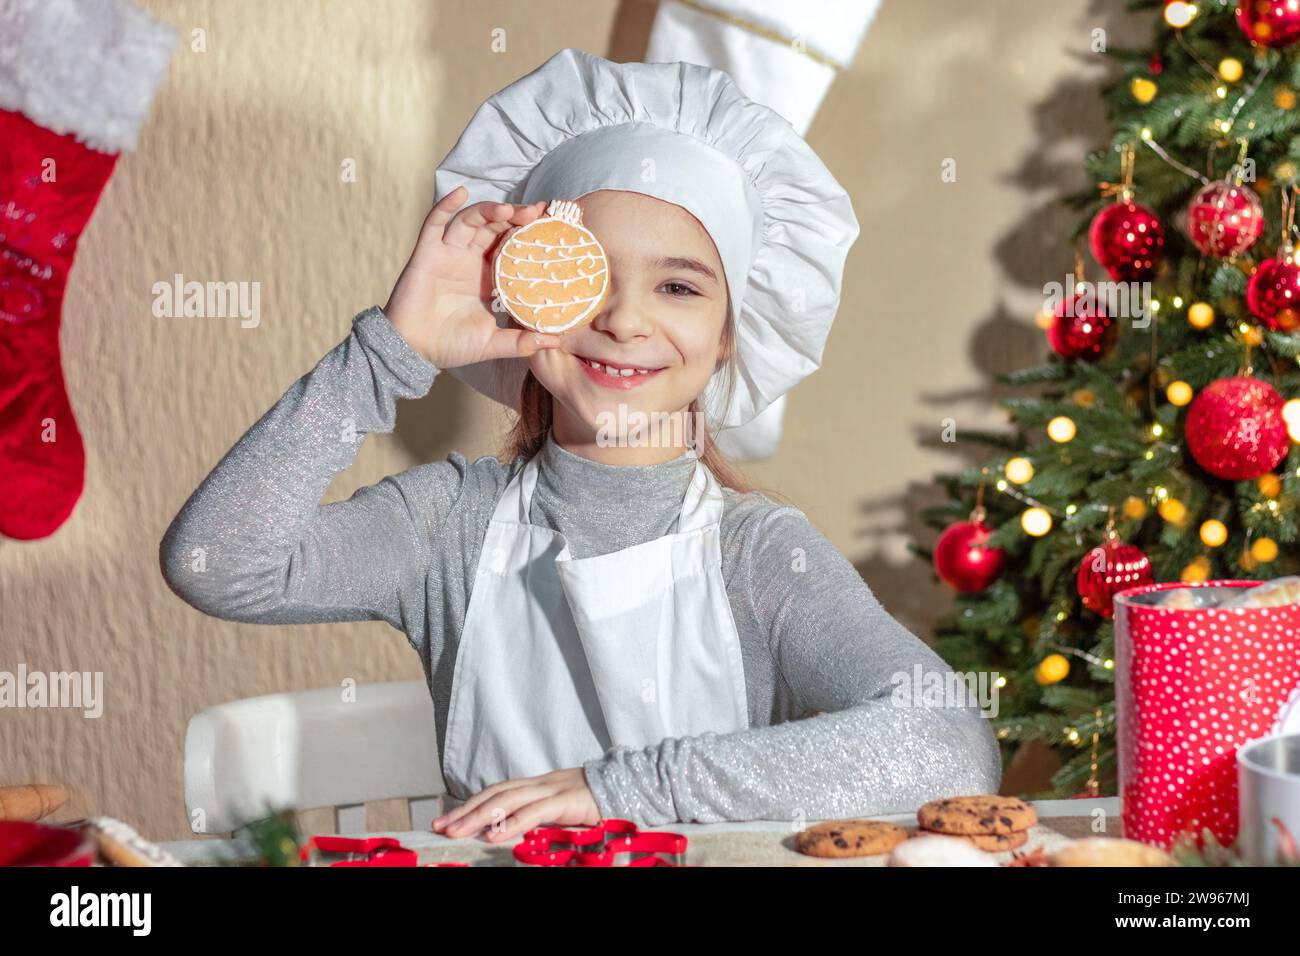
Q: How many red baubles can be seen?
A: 8